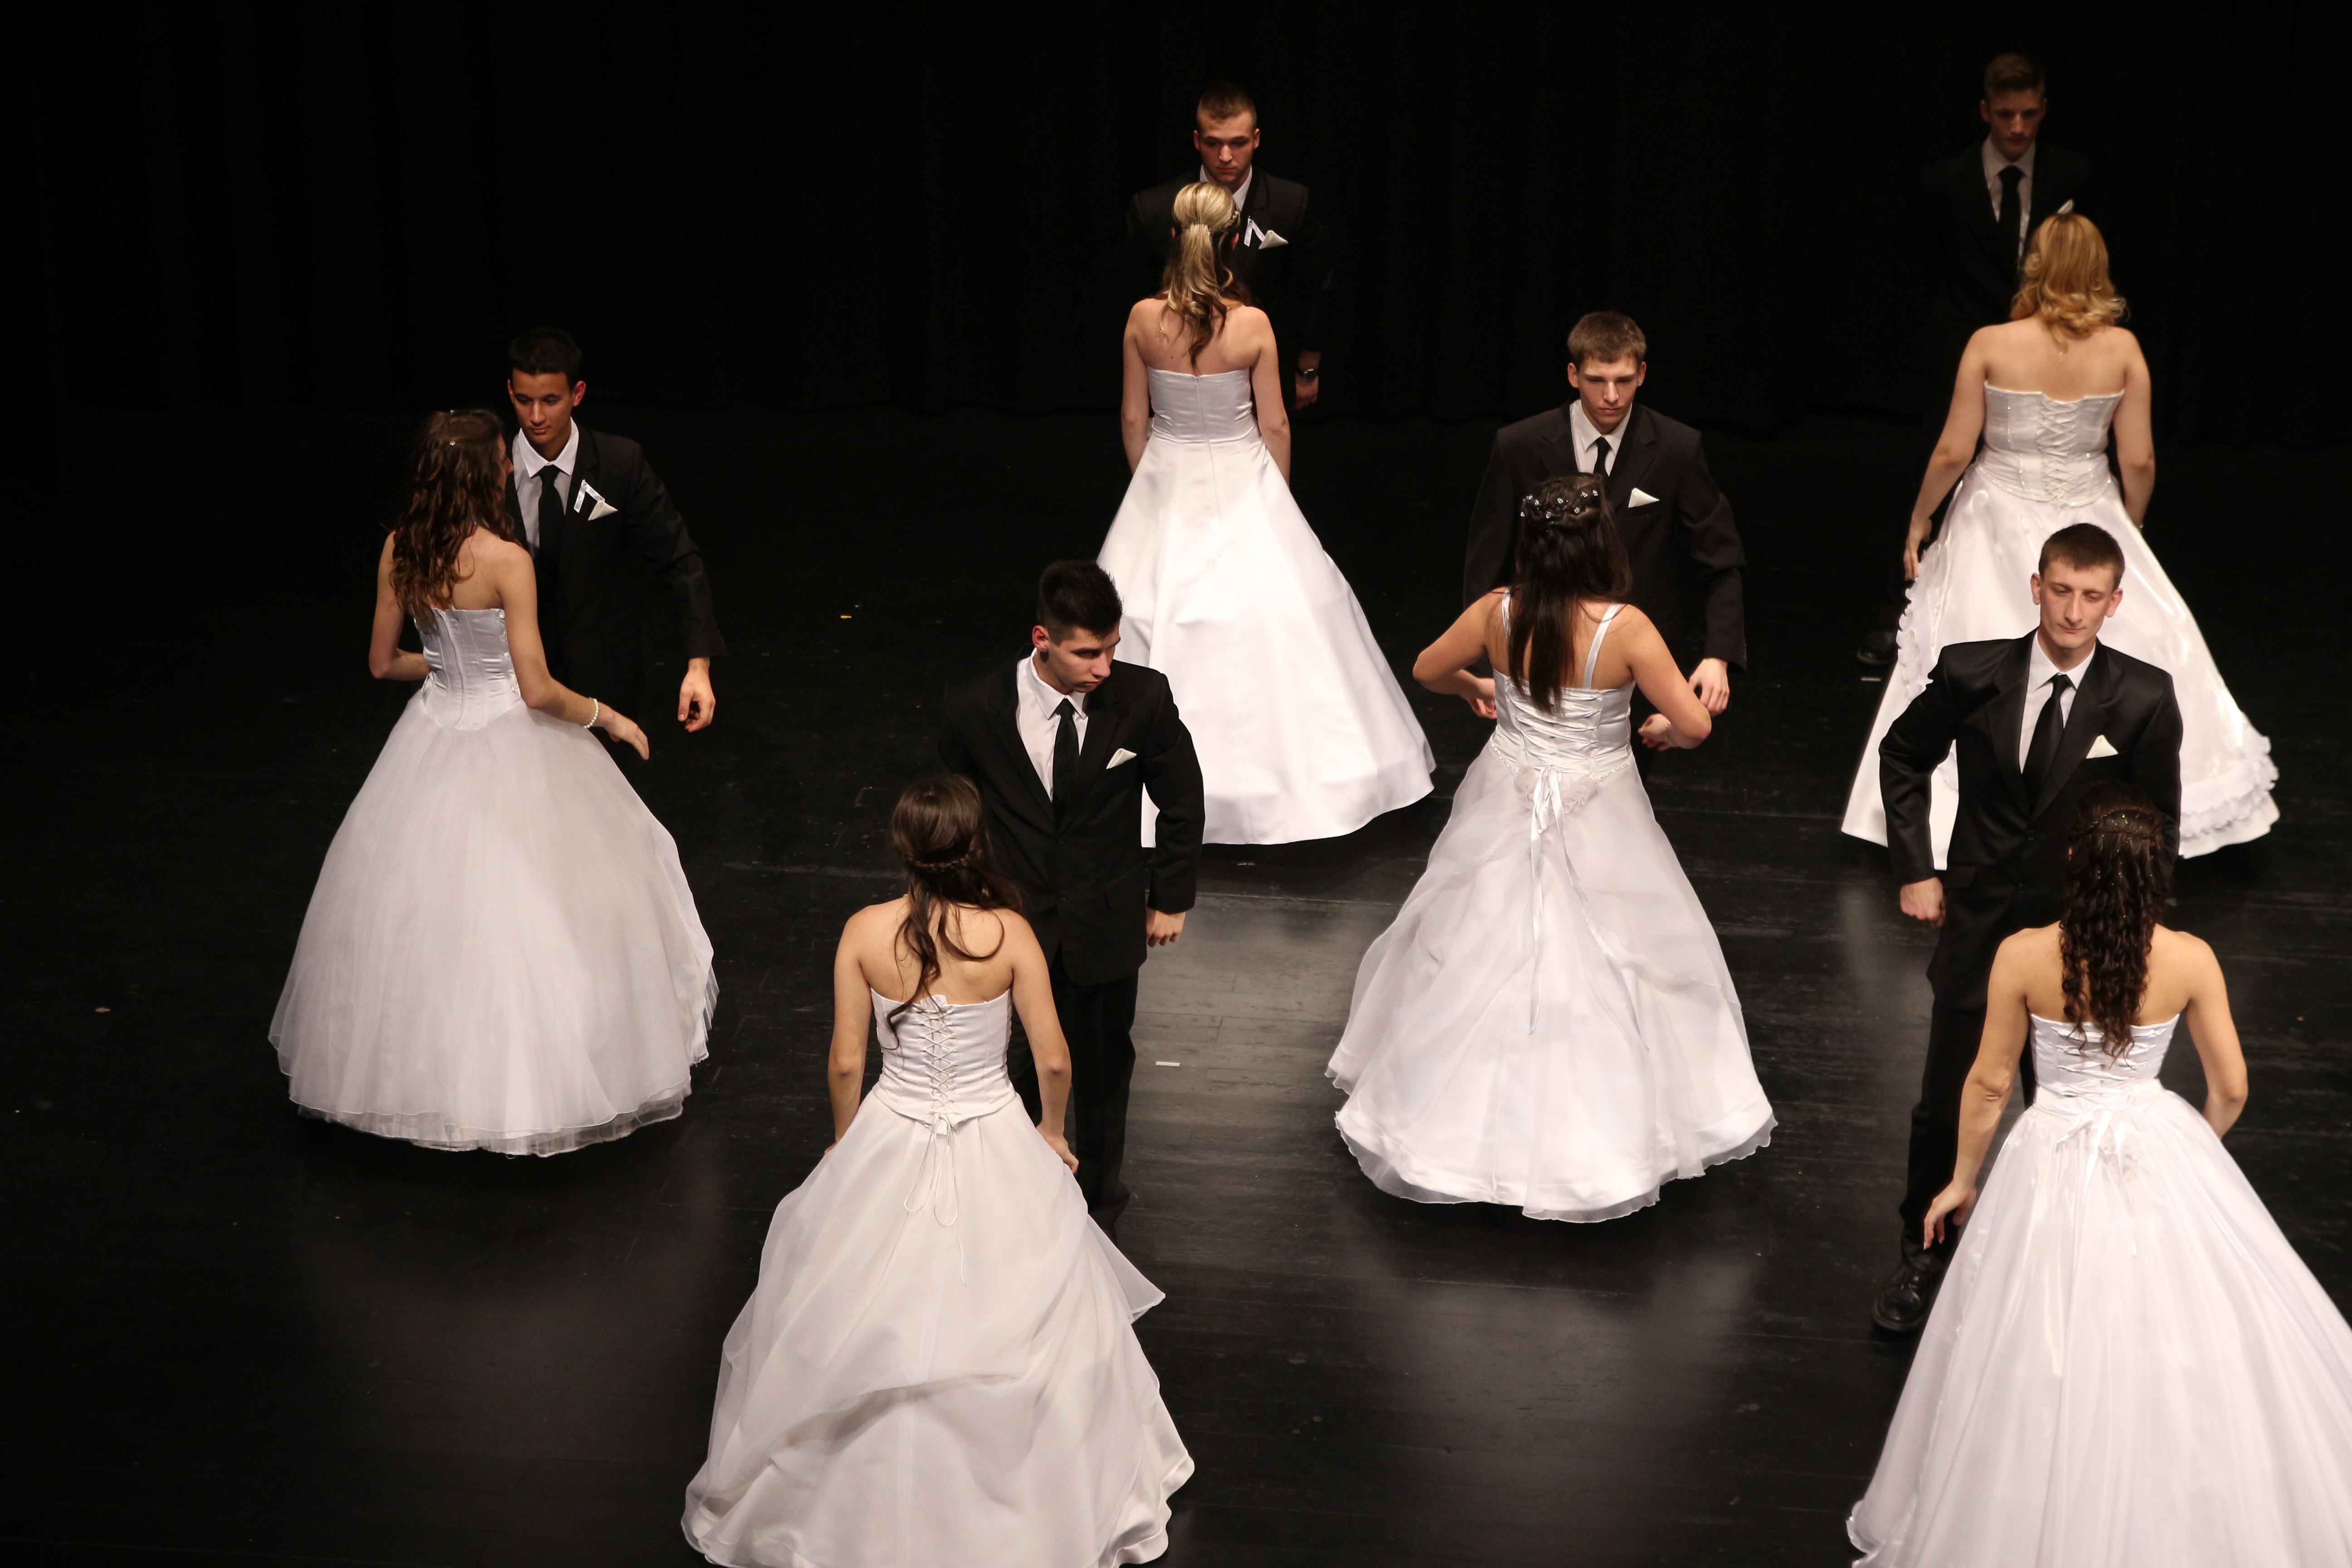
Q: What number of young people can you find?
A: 12